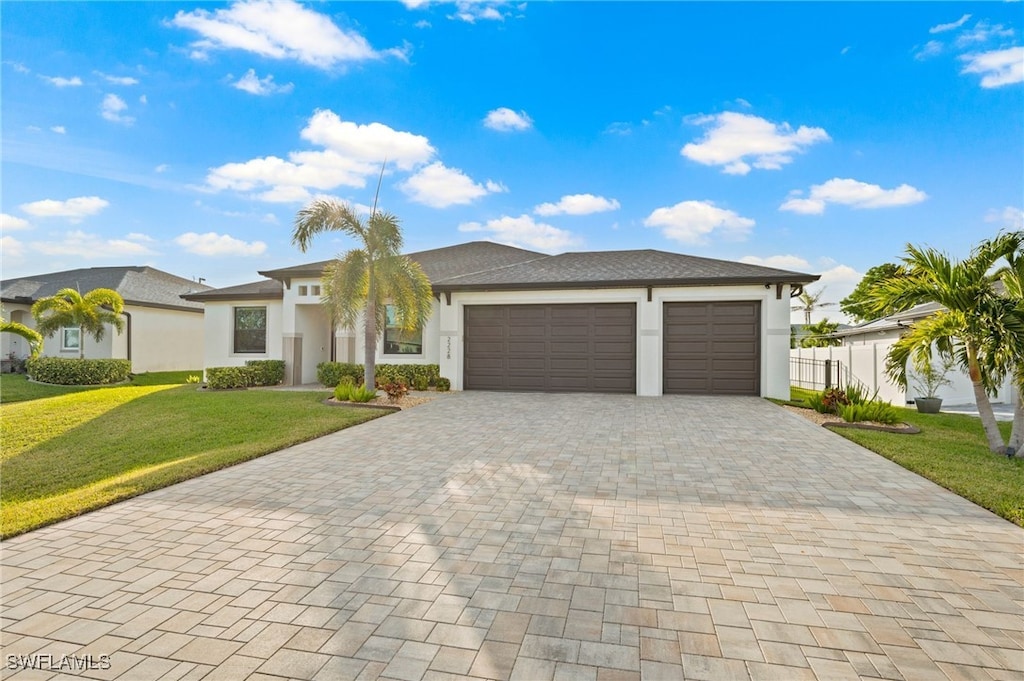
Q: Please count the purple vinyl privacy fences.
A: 0